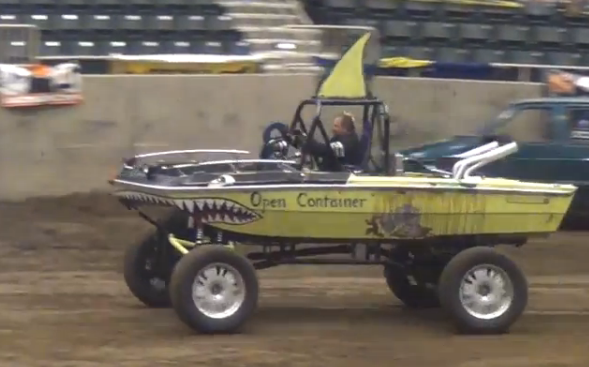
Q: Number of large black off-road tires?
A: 4